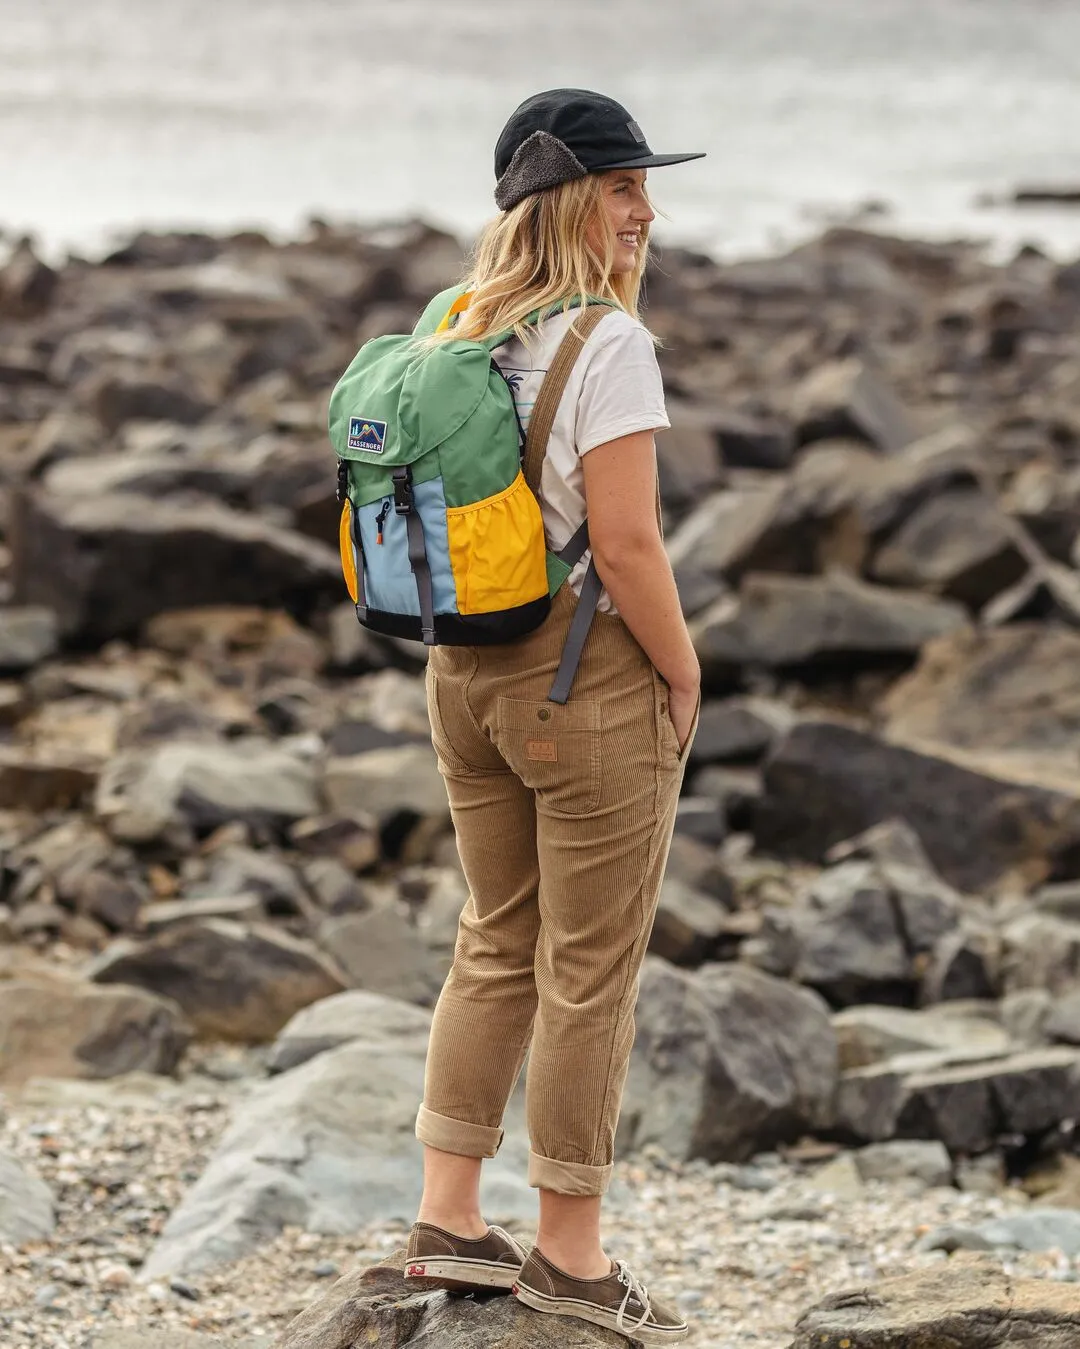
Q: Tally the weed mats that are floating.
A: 0